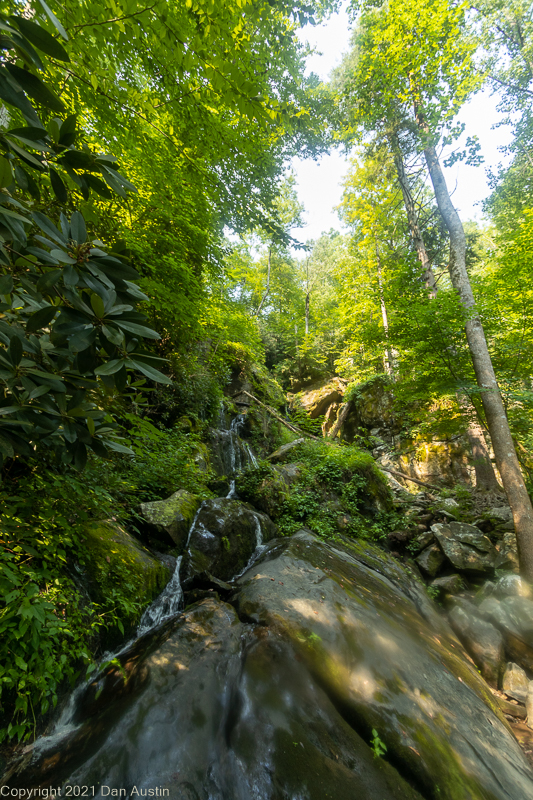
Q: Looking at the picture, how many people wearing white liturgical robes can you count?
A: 0